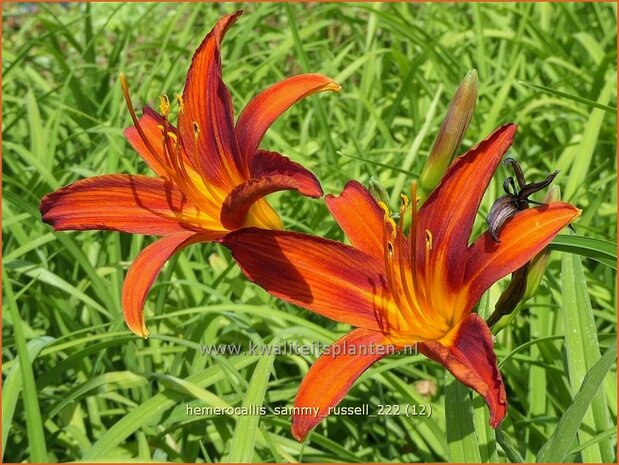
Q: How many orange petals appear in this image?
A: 12